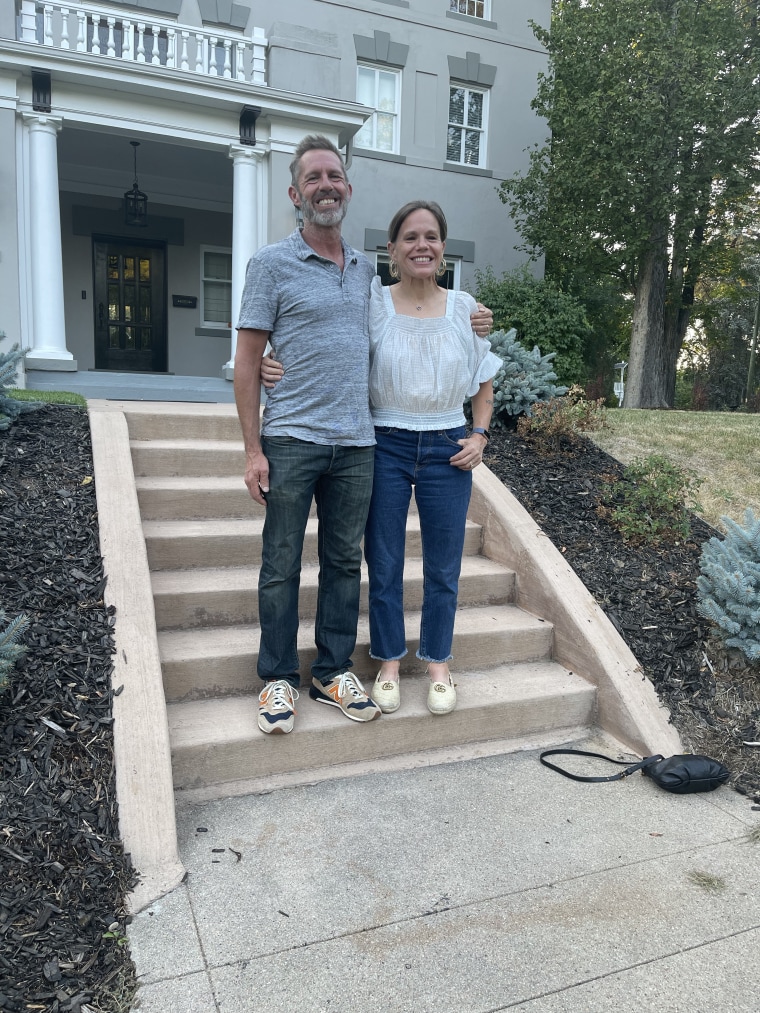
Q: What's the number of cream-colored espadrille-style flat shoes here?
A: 2